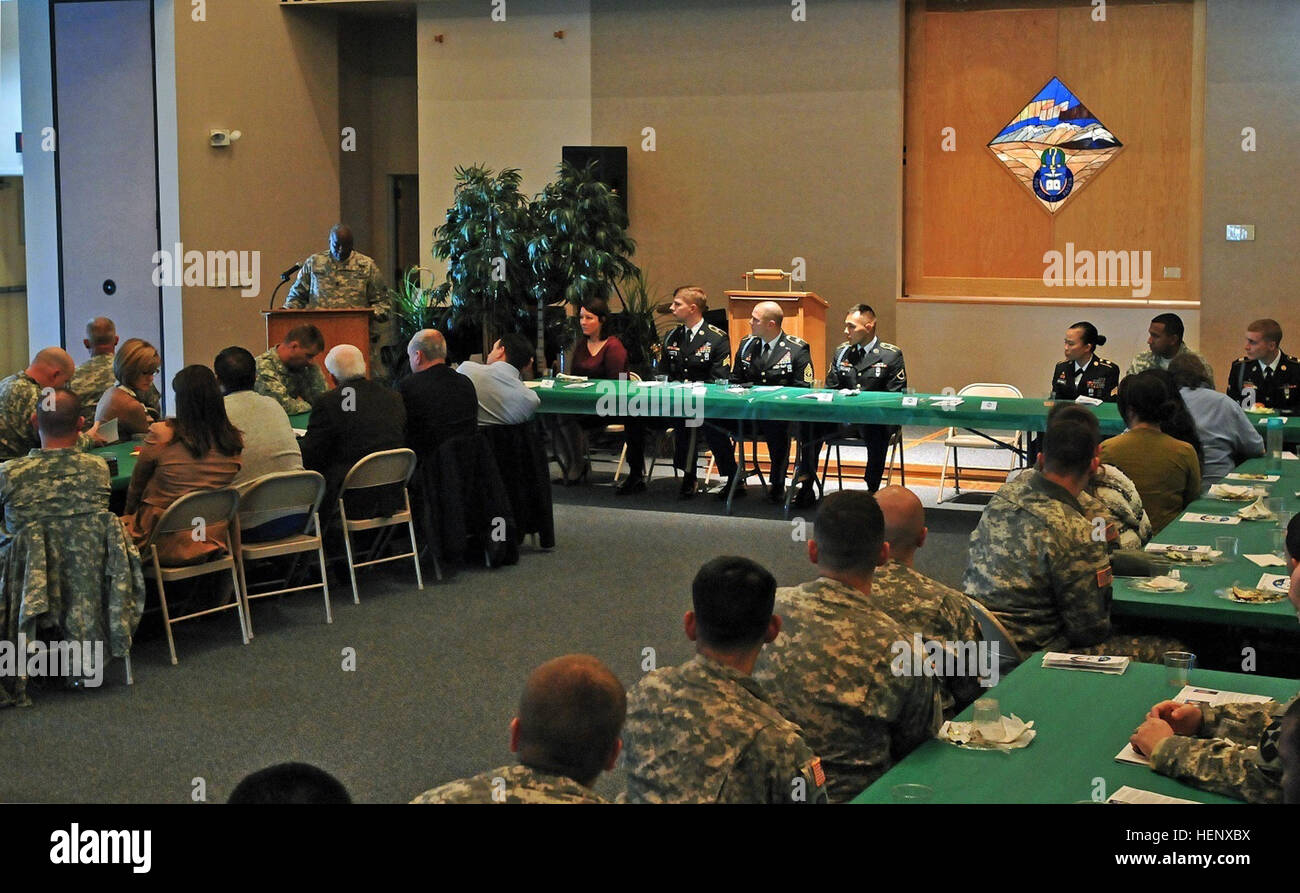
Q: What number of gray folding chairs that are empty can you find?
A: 1